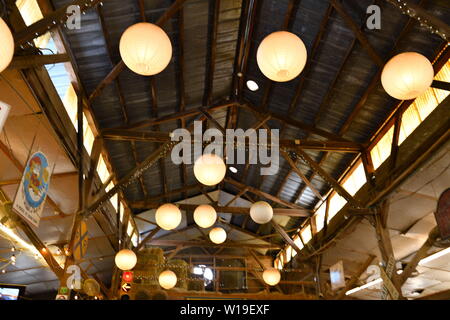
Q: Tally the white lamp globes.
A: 12